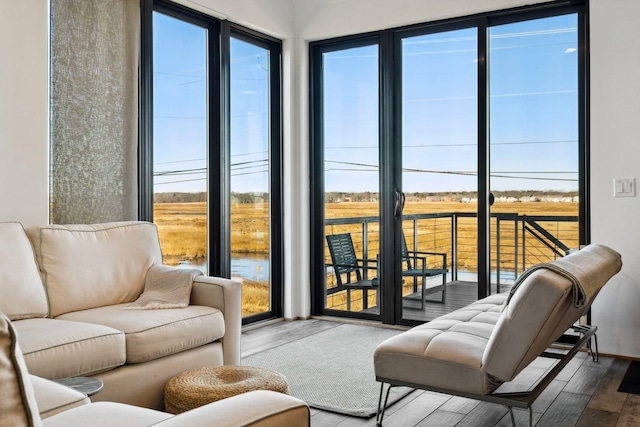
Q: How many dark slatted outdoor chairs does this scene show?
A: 2